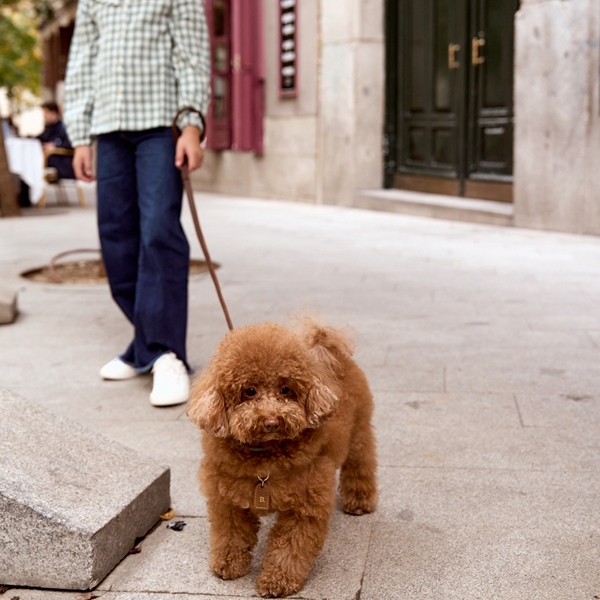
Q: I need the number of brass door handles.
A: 2